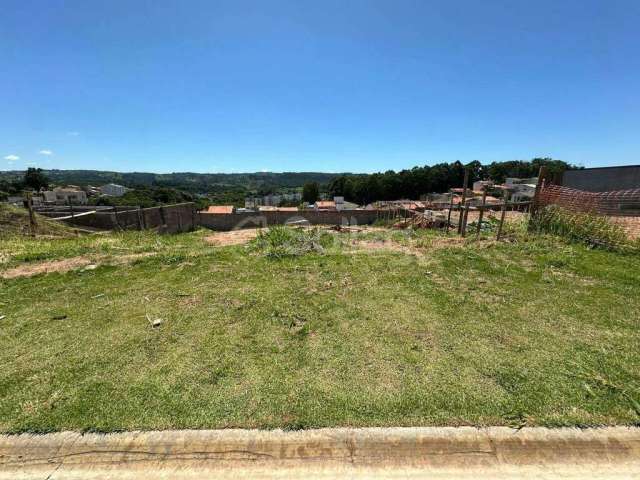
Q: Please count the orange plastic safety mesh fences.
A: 1